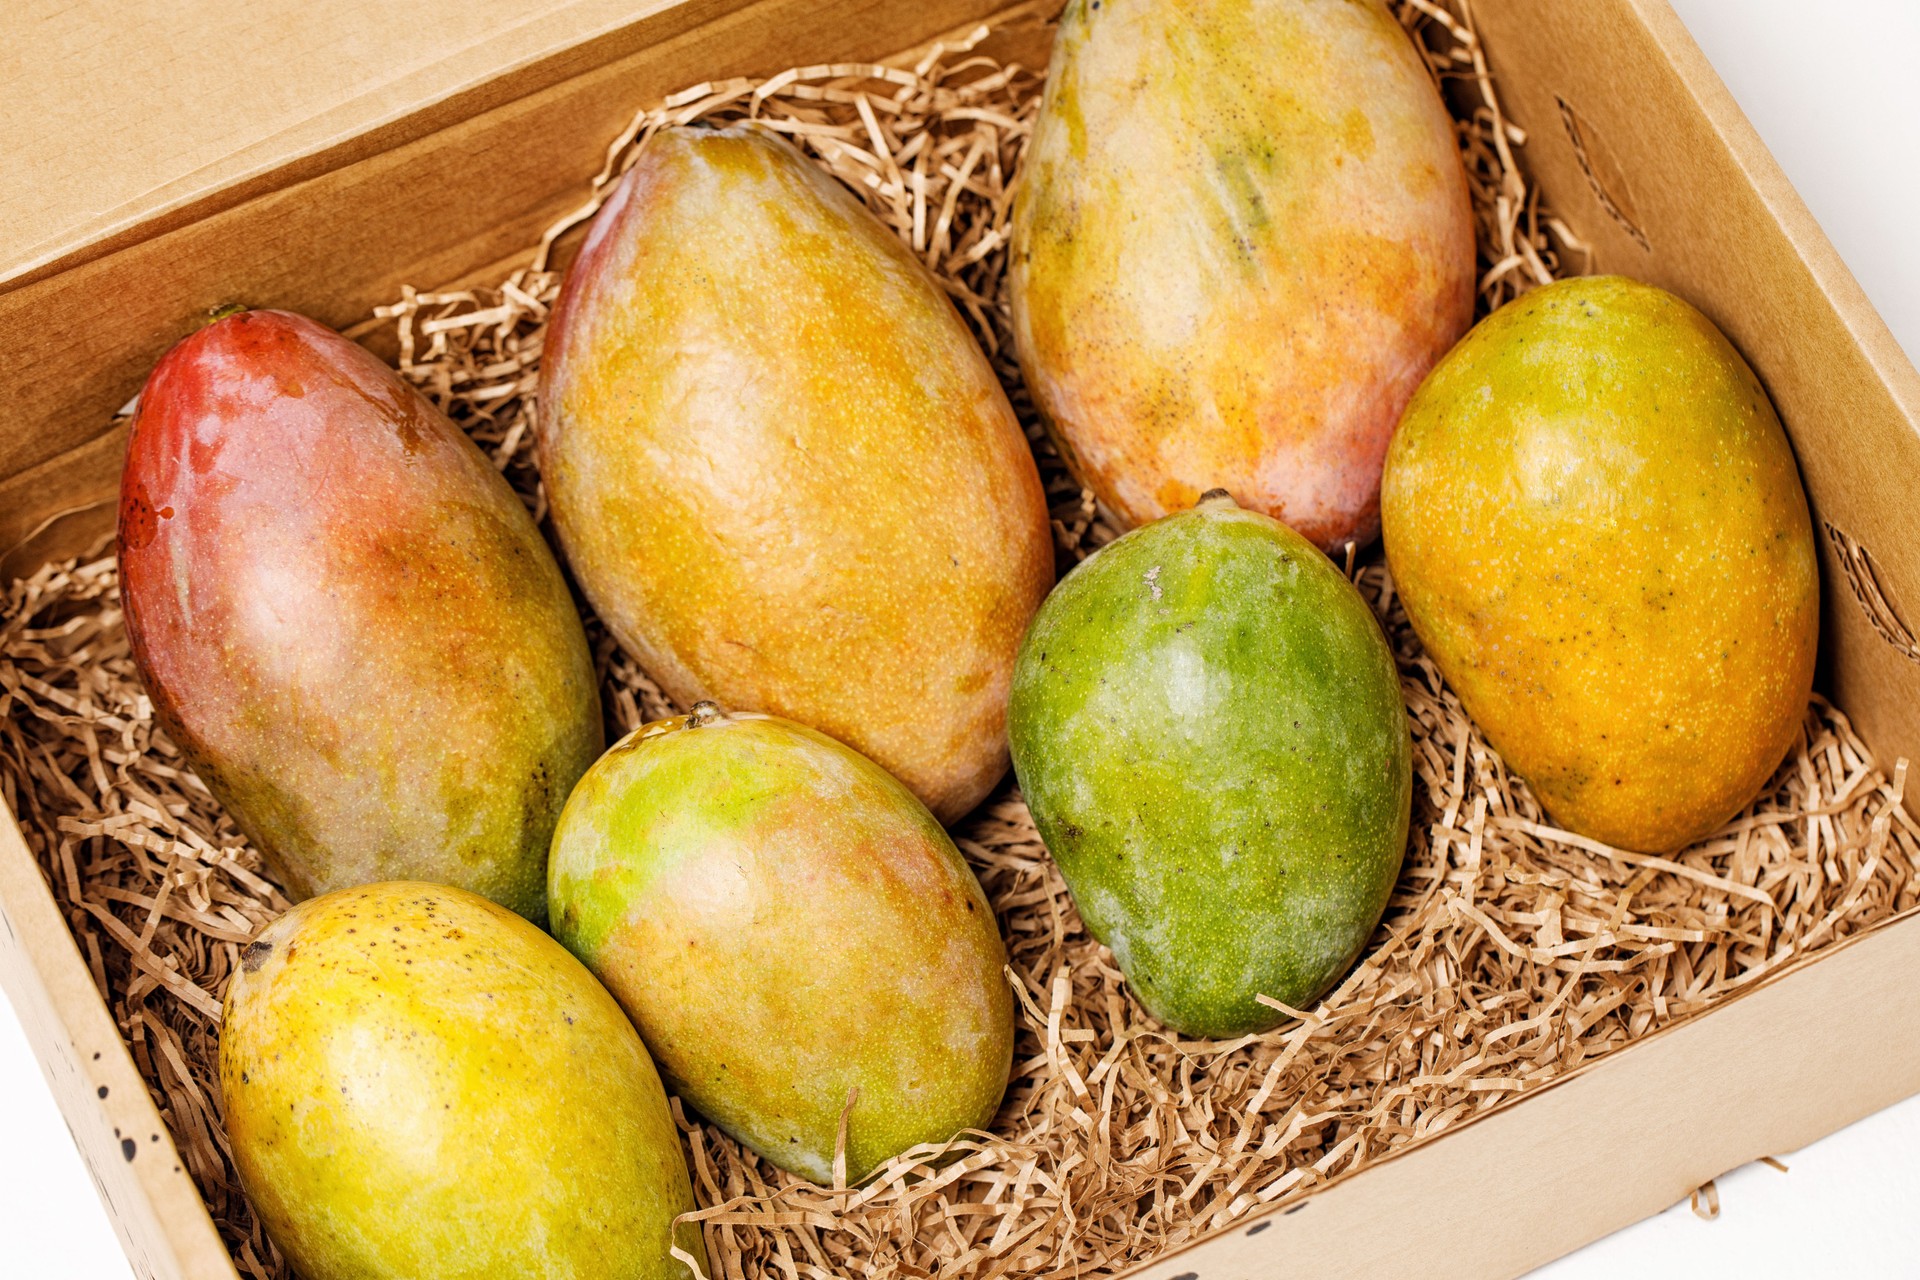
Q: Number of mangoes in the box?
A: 7